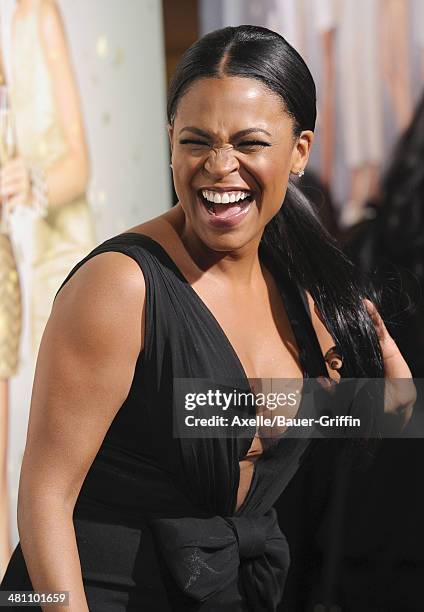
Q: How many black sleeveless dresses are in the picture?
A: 1